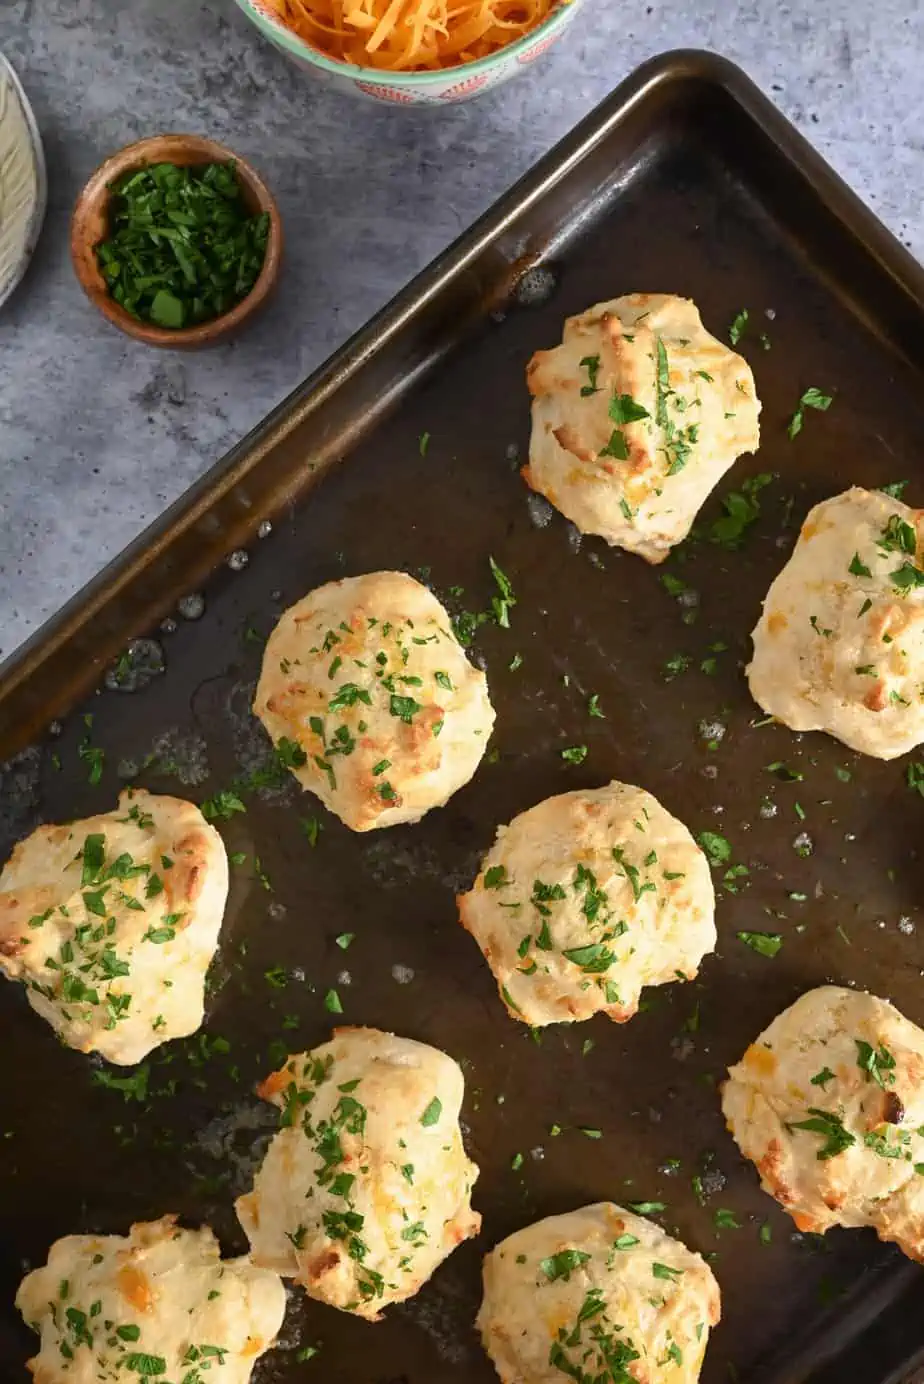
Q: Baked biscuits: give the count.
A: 9